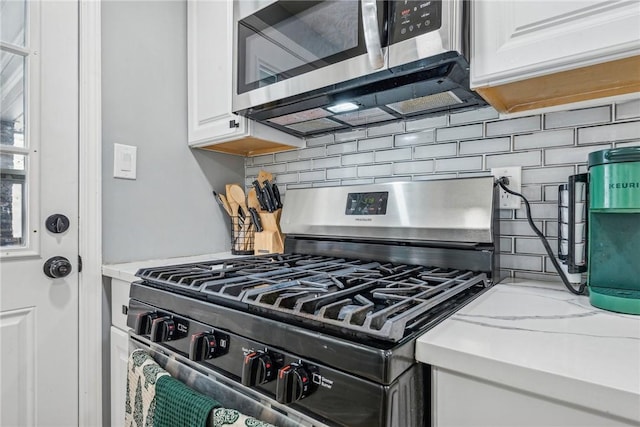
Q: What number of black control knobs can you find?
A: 5